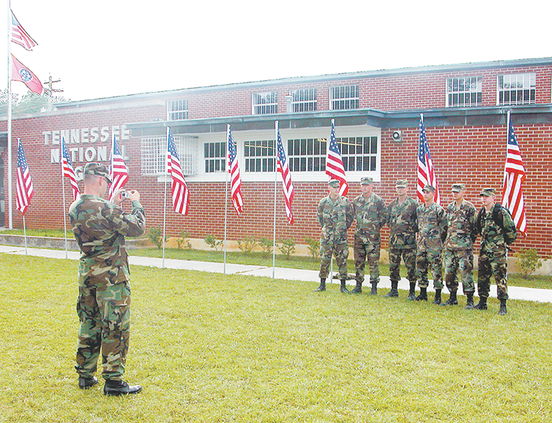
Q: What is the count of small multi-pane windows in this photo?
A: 6